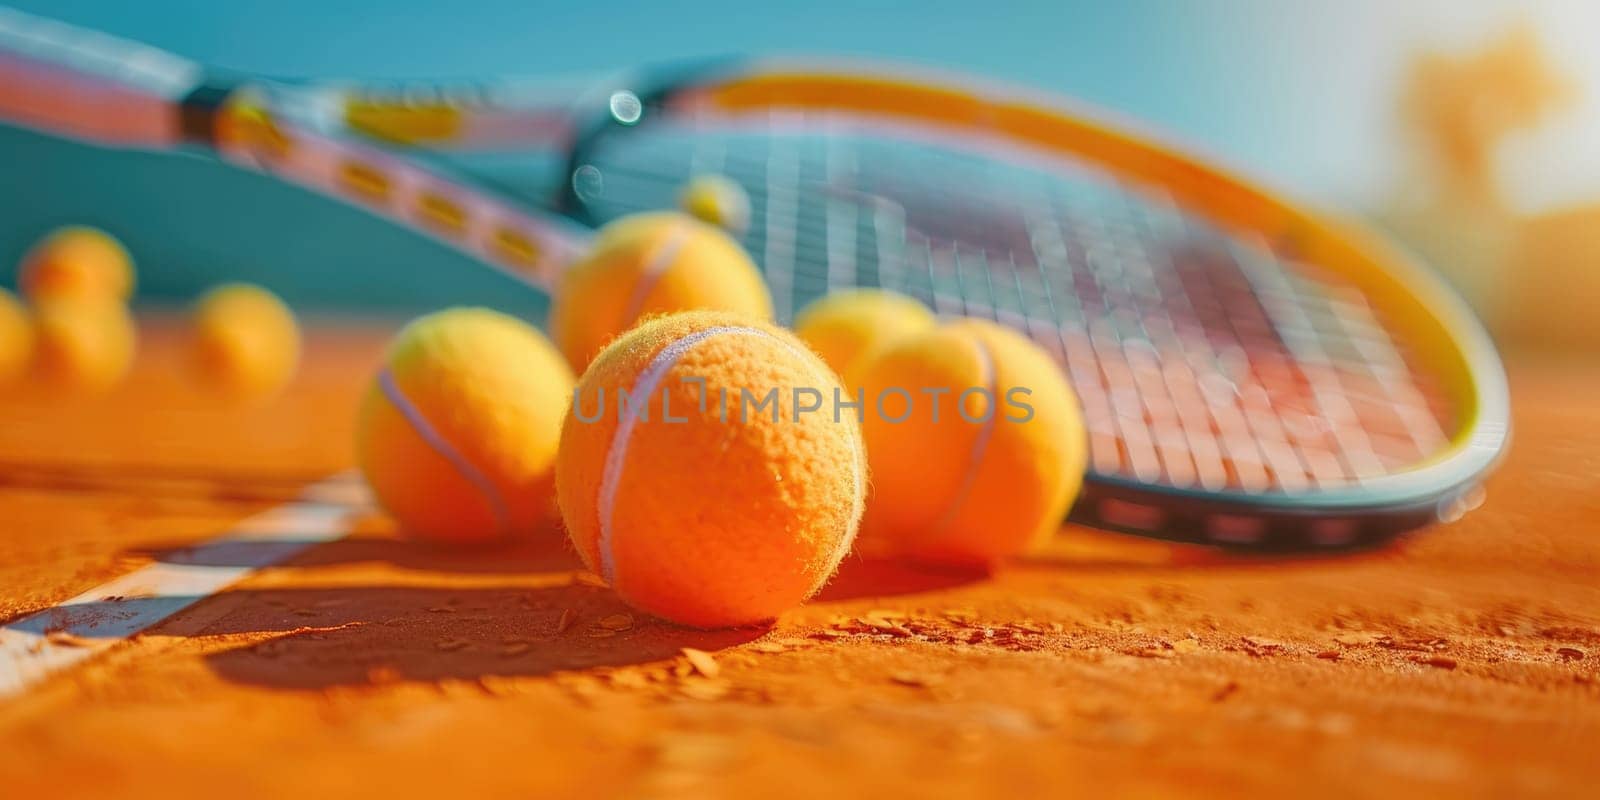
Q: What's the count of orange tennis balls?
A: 9